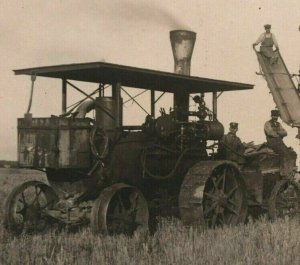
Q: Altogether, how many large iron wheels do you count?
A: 4